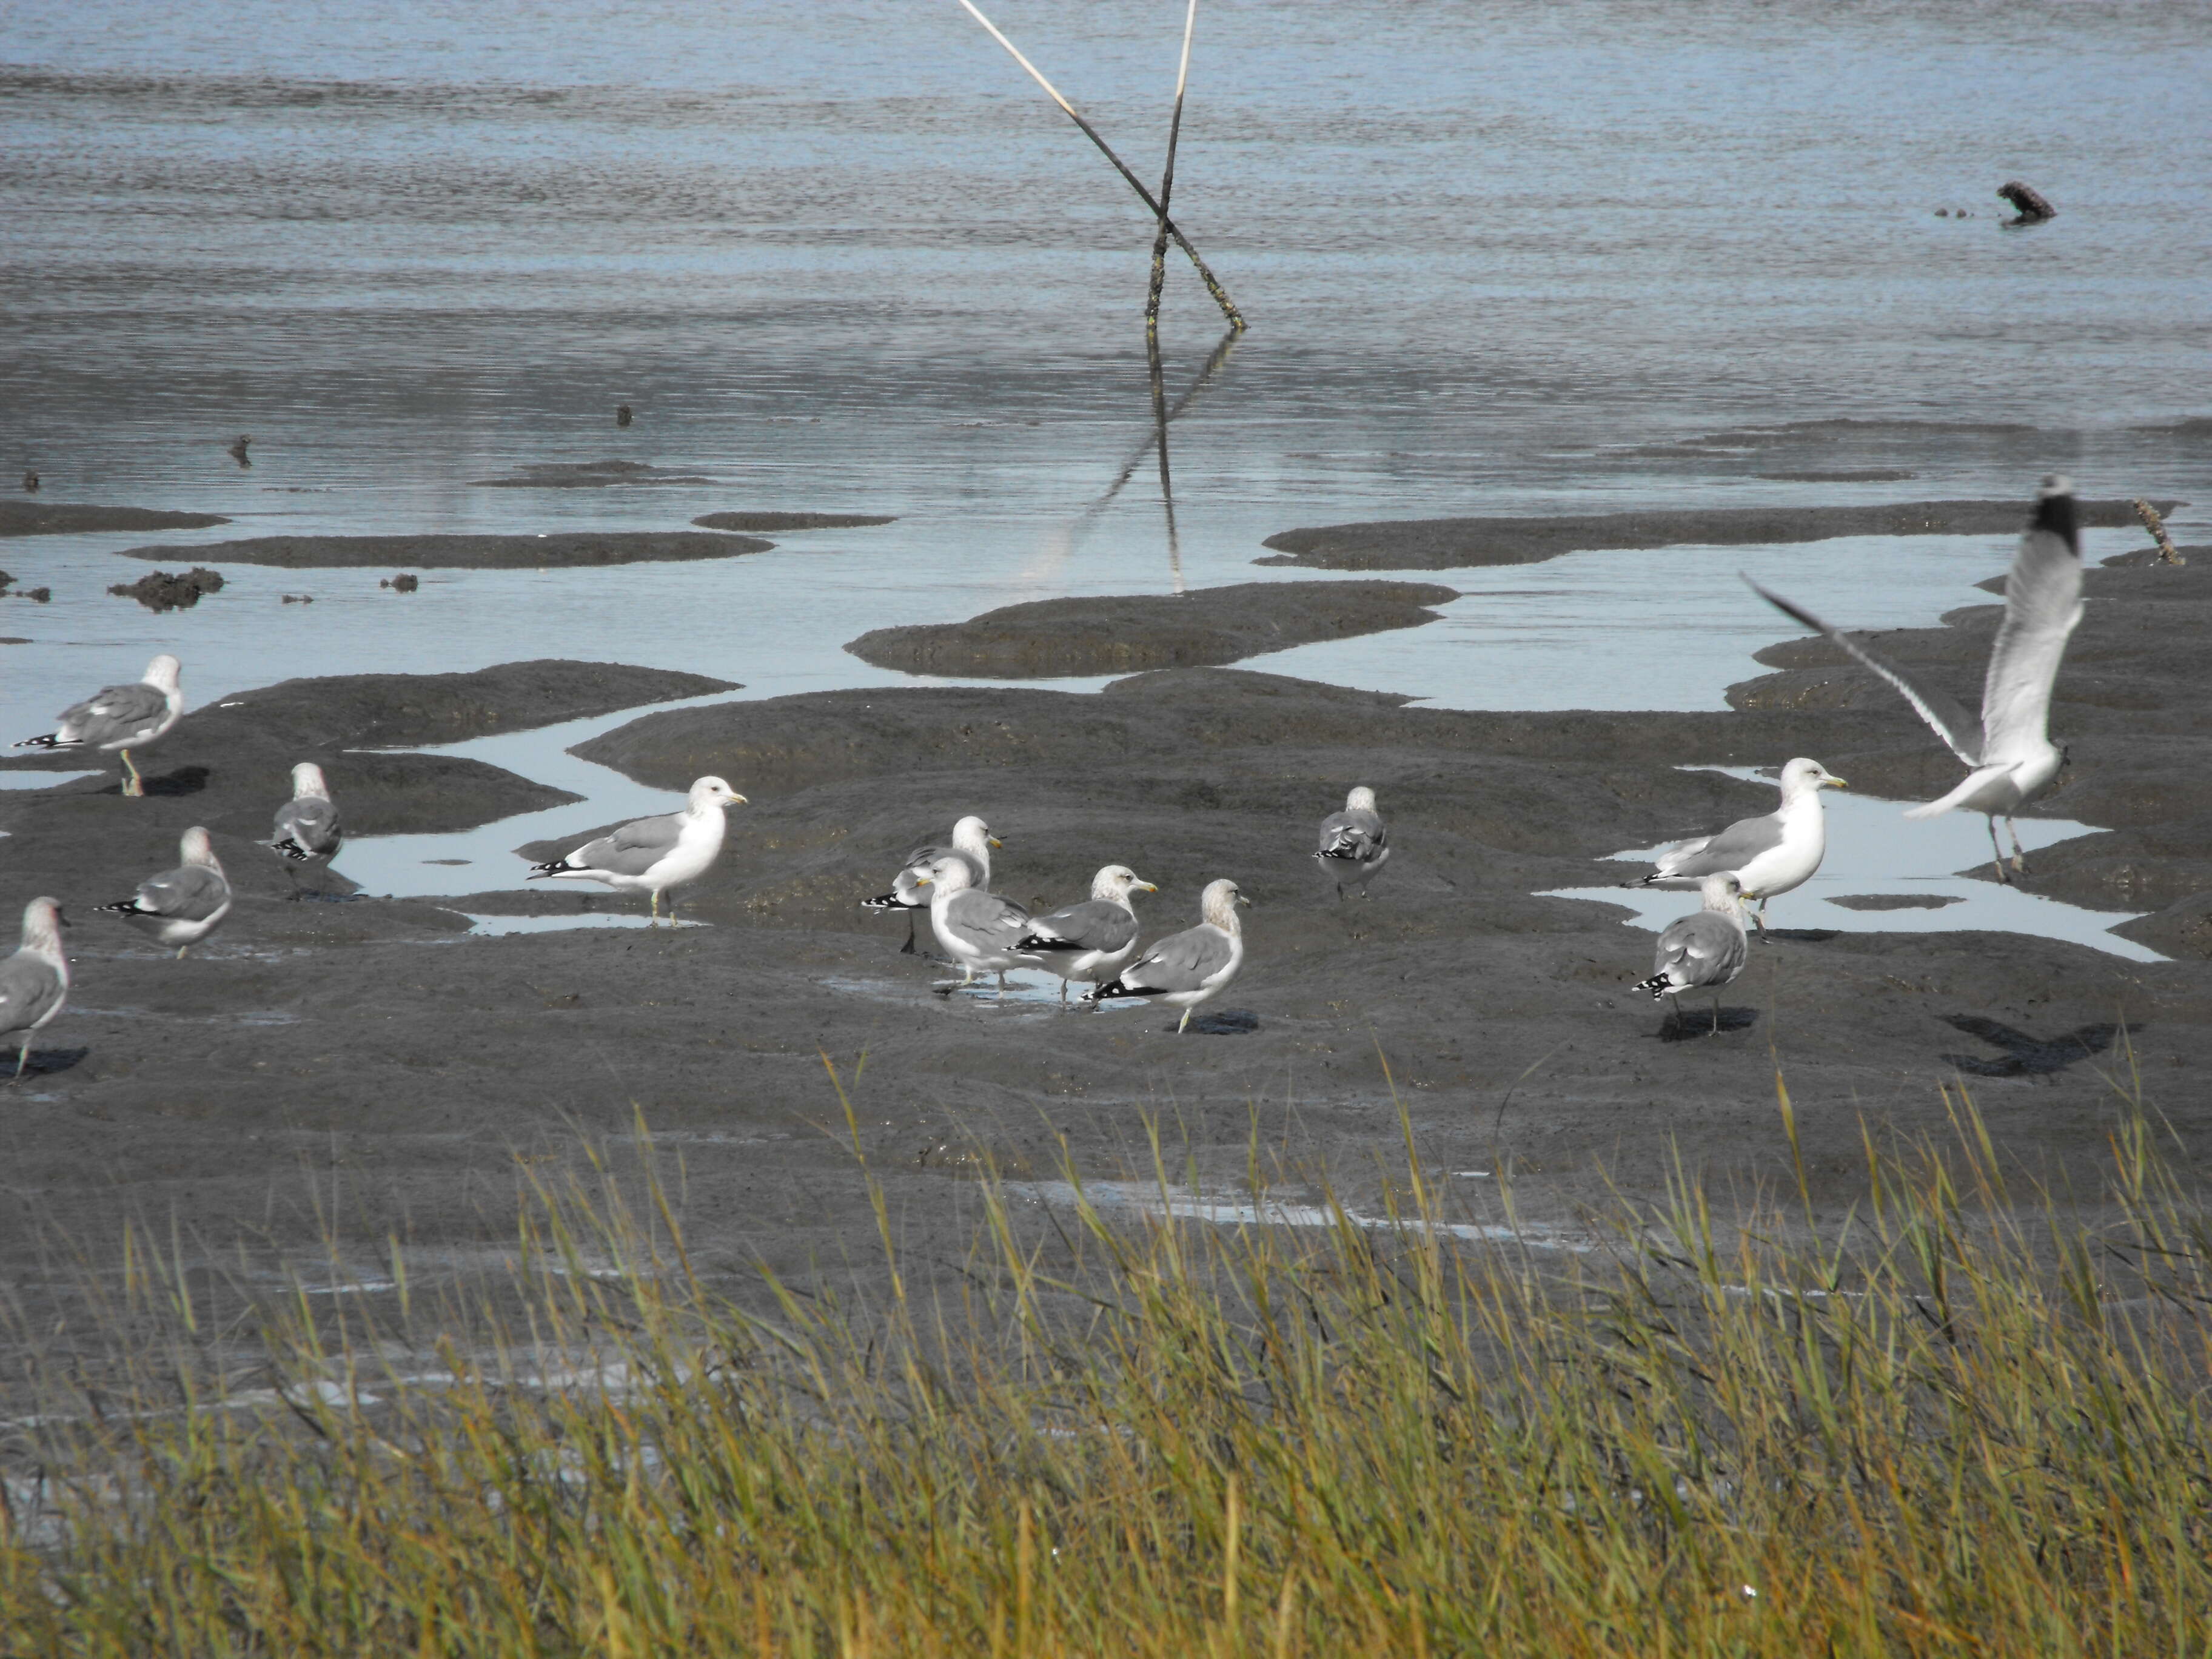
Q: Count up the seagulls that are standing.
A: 12